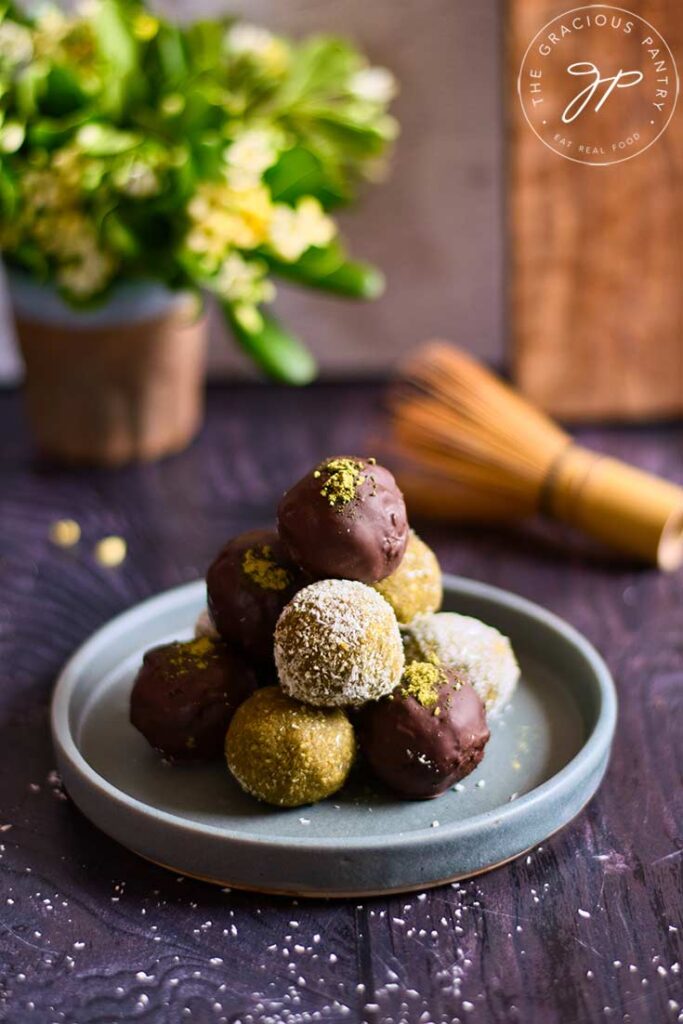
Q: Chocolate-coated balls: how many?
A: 4